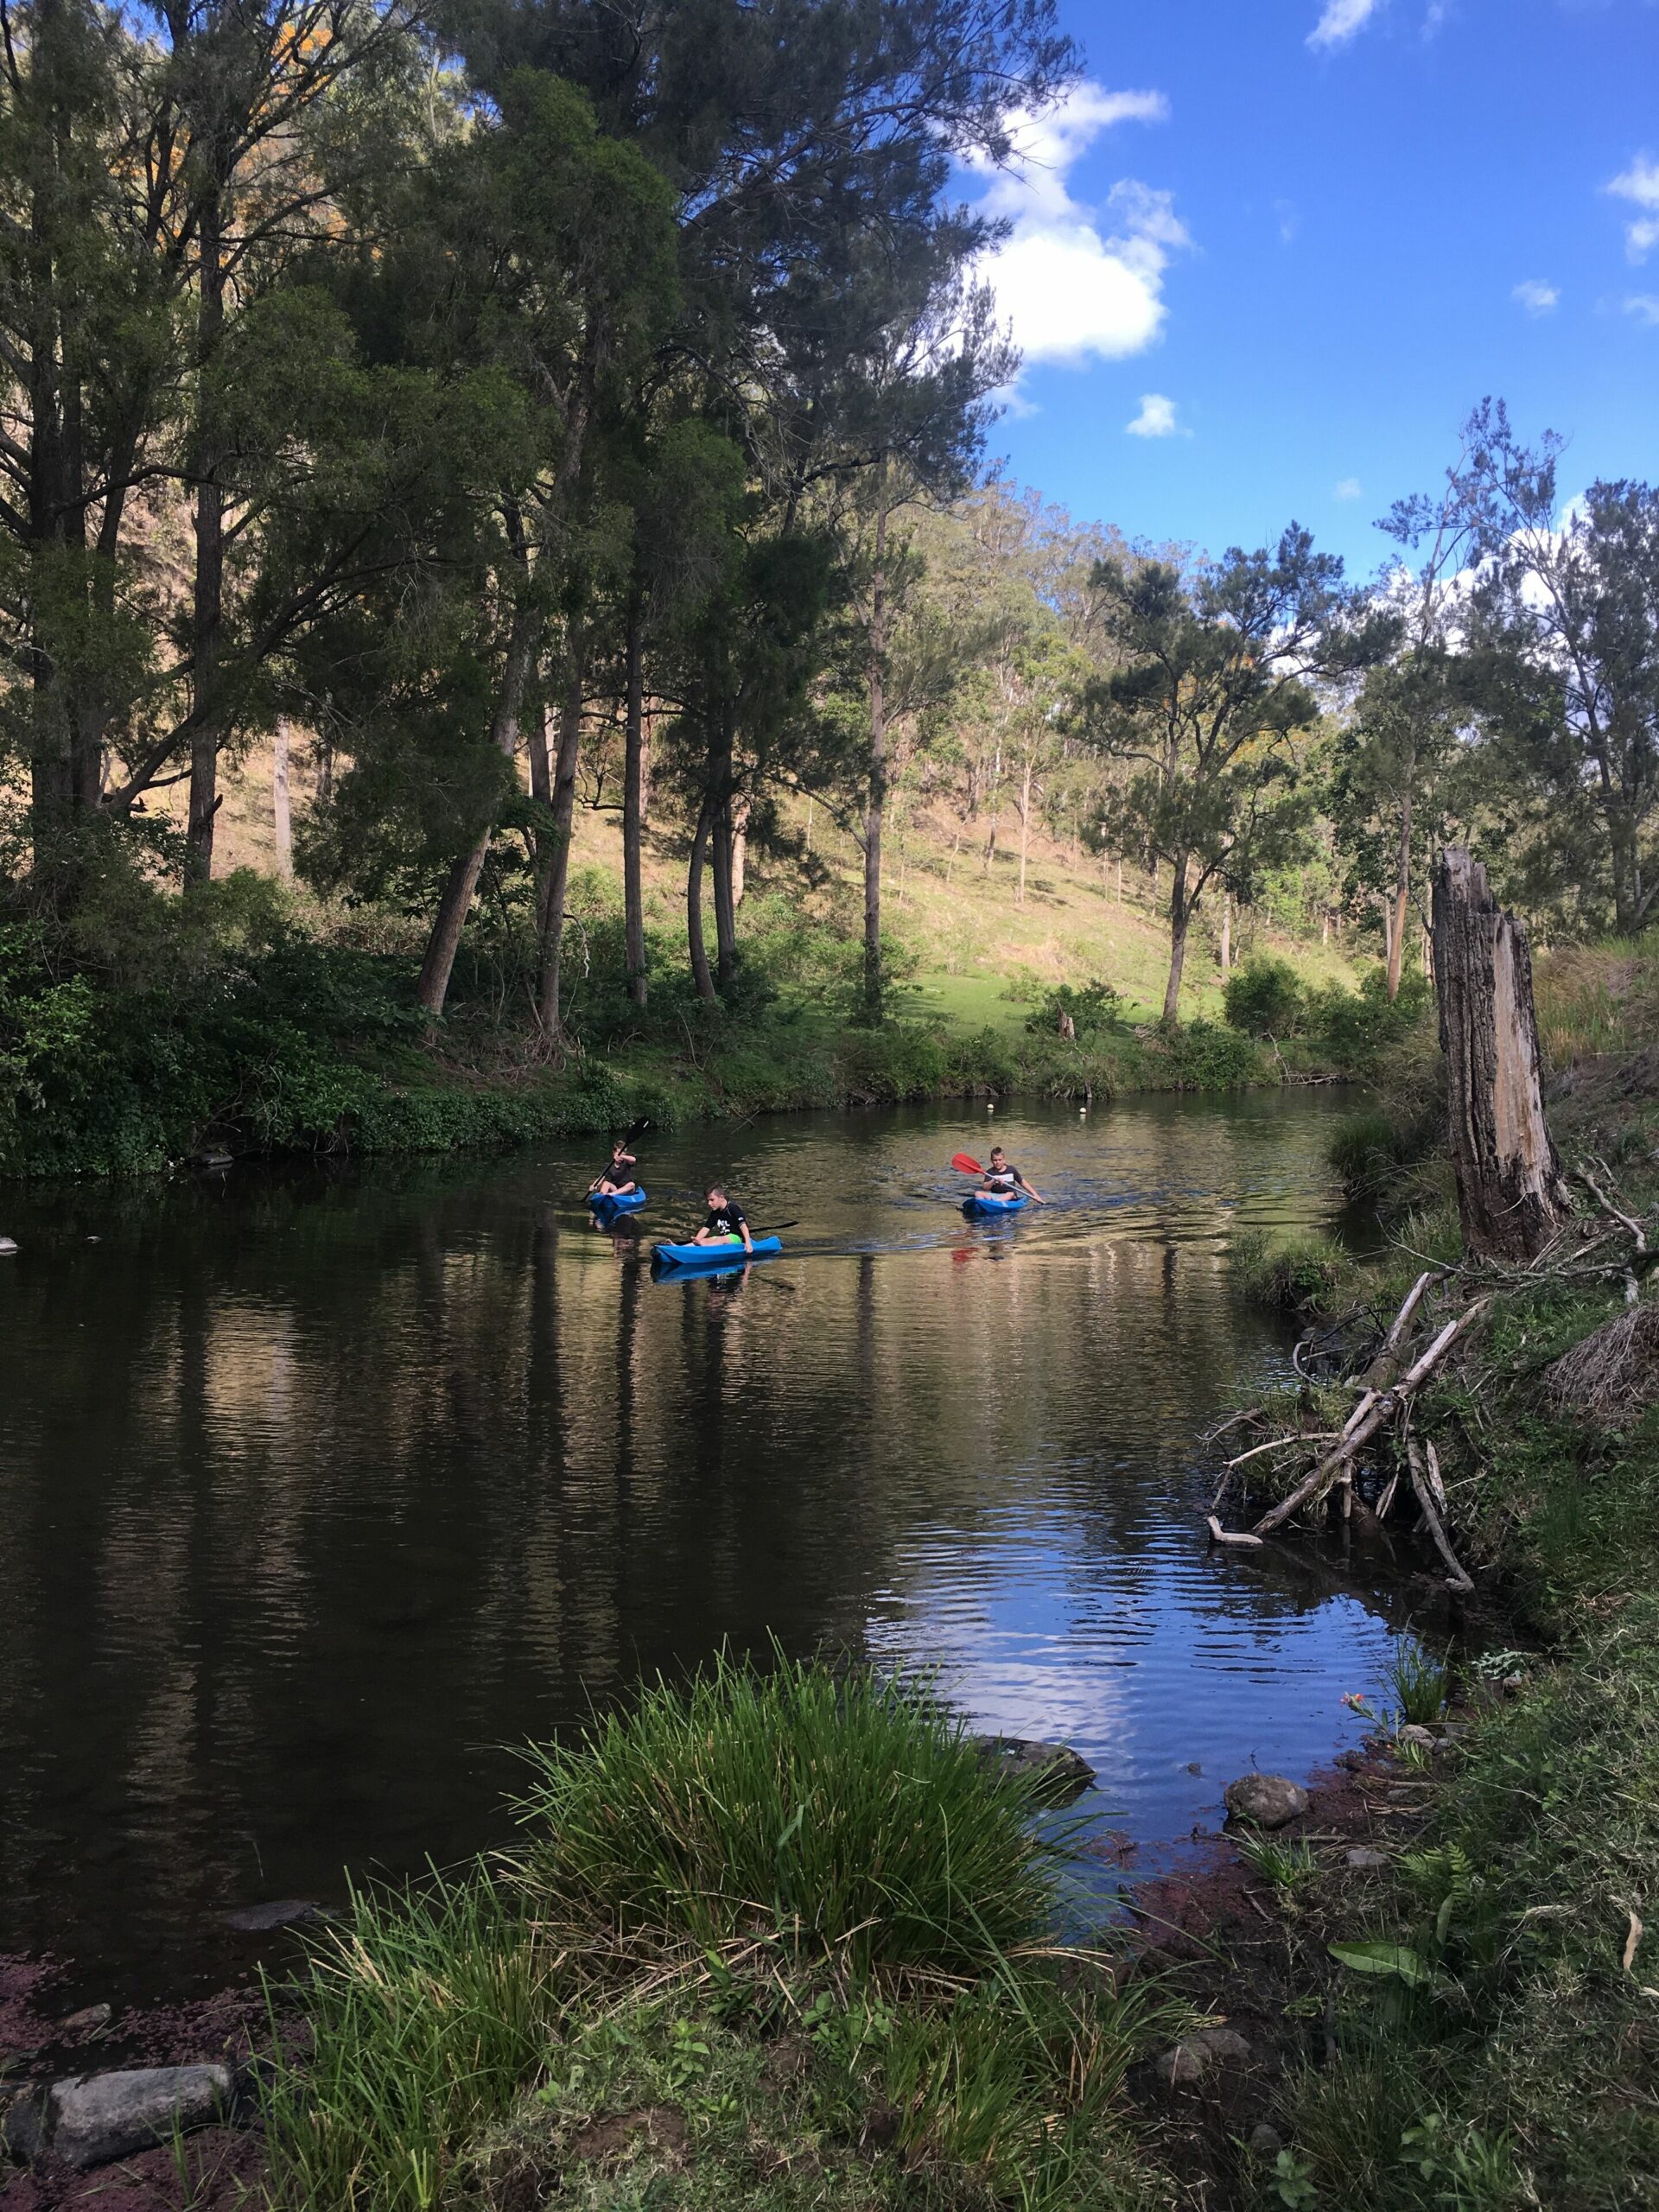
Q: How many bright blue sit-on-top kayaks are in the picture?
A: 3